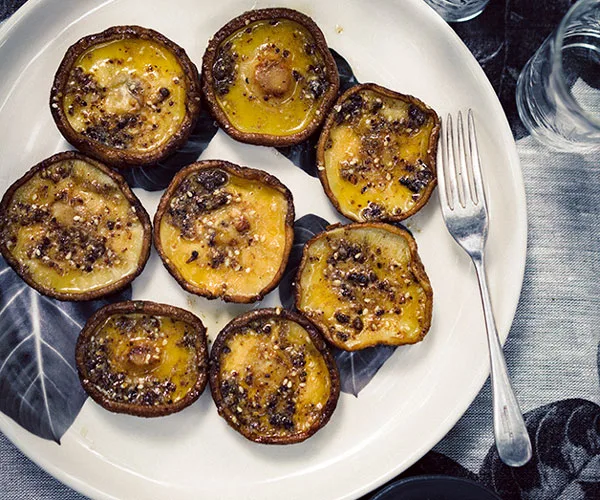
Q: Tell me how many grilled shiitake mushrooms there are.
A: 8